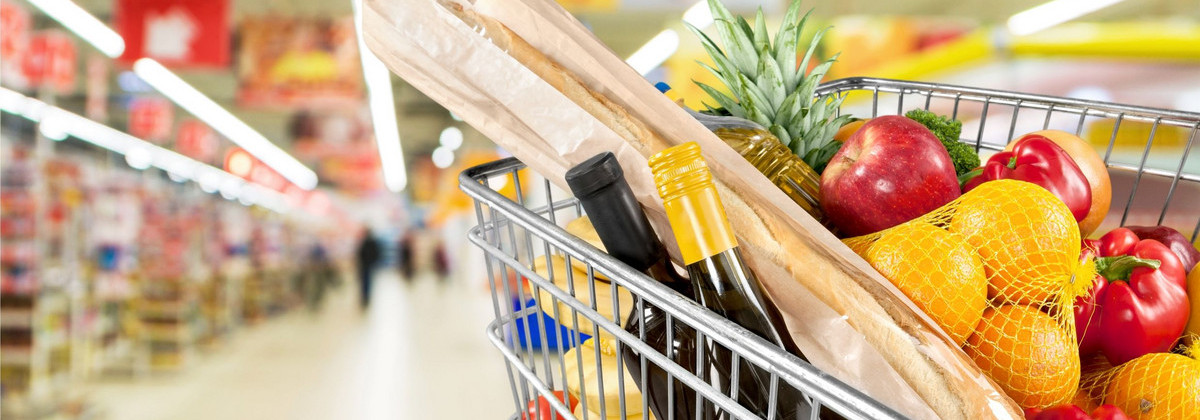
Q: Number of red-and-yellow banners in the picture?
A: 1